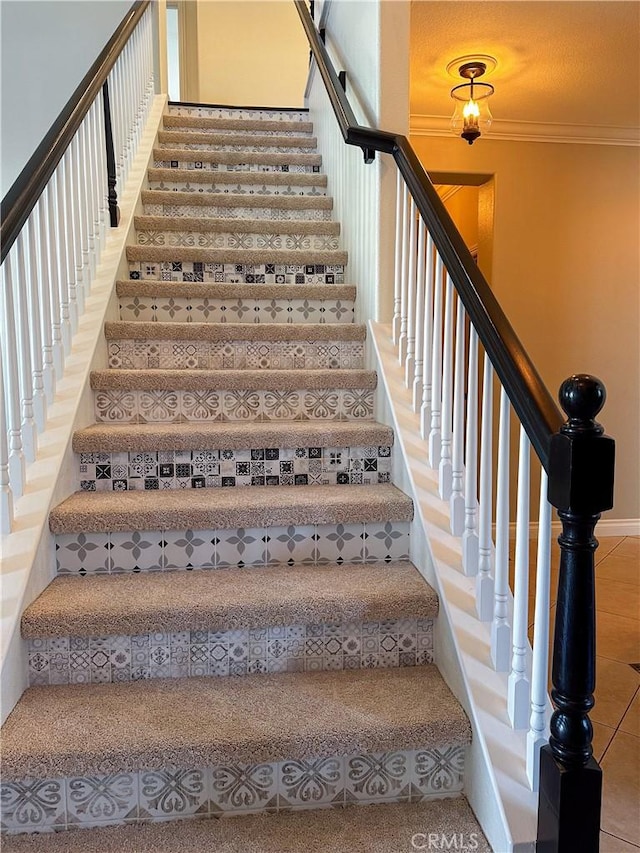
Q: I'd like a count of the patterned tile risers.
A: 15